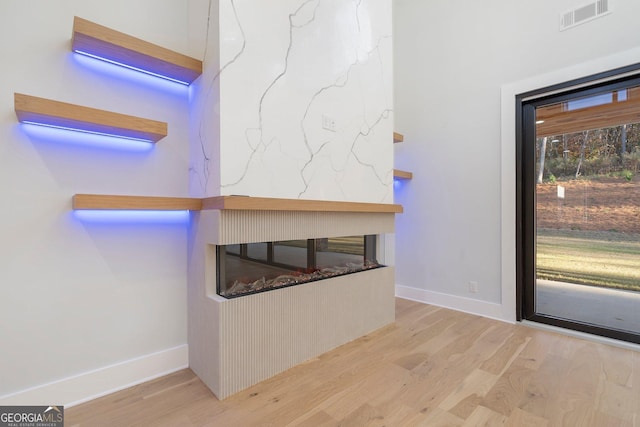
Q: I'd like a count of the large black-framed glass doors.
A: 1